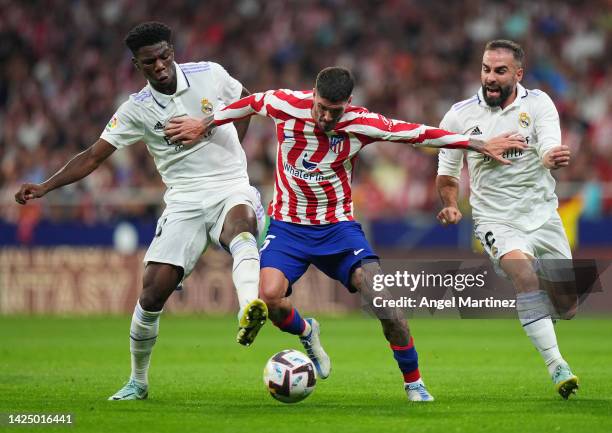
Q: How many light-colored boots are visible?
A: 5